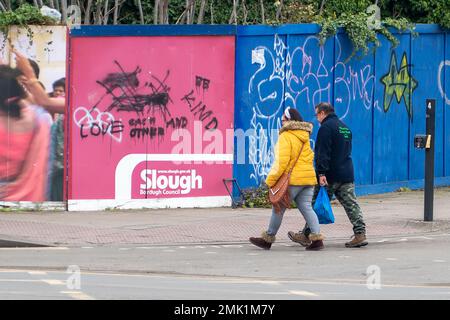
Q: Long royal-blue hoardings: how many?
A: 1